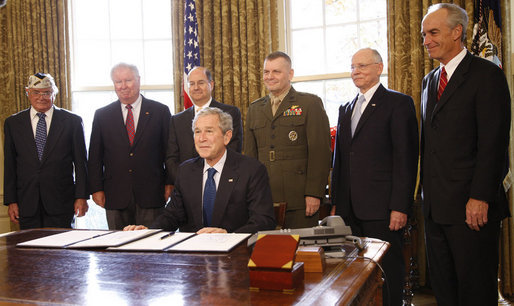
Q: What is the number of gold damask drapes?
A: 3